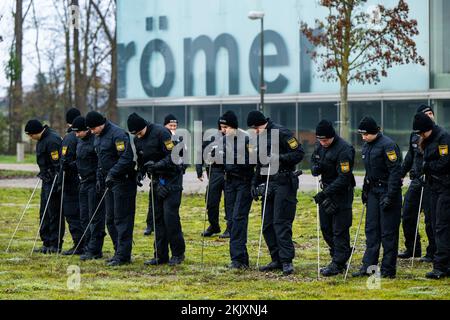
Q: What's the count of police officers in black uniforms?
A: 13